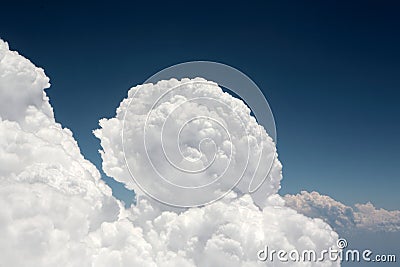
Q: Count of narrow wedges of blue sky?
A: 1